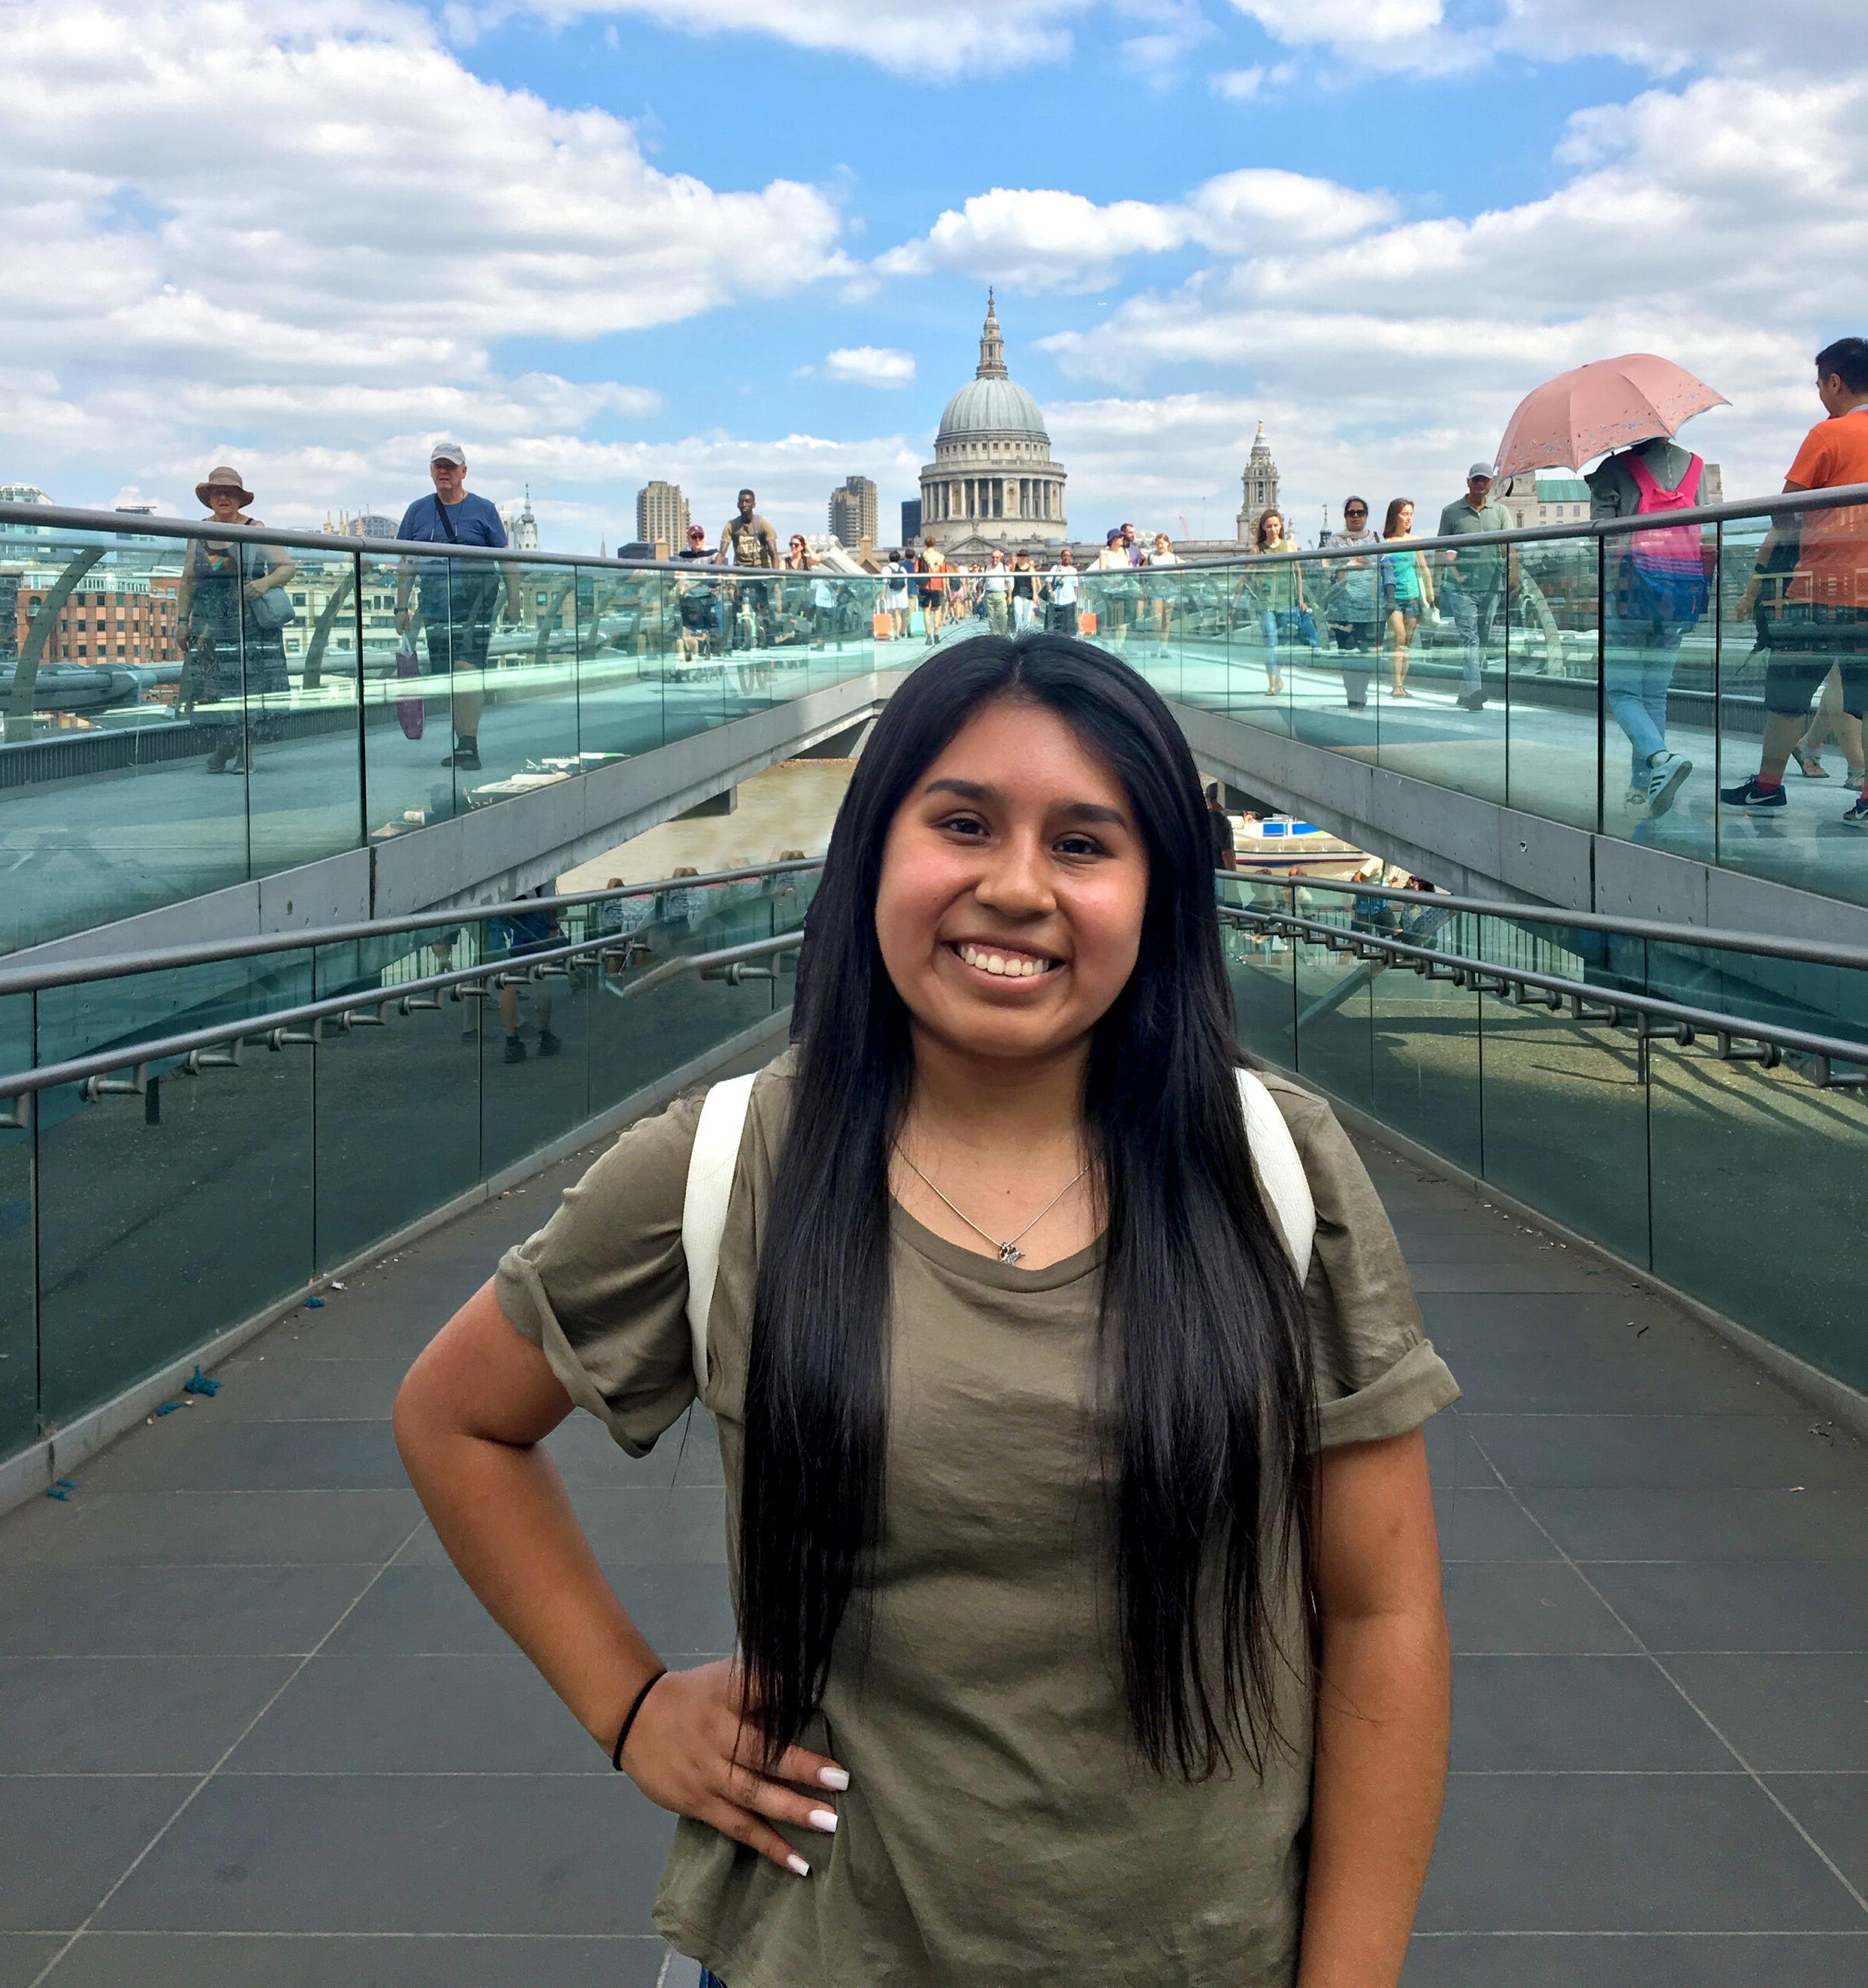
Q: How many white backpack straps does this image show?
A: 2